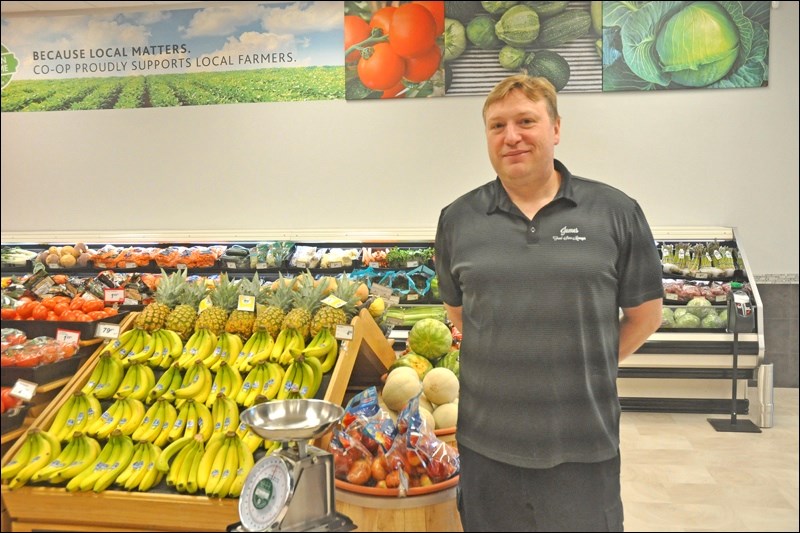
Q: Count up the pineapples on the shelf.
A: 7